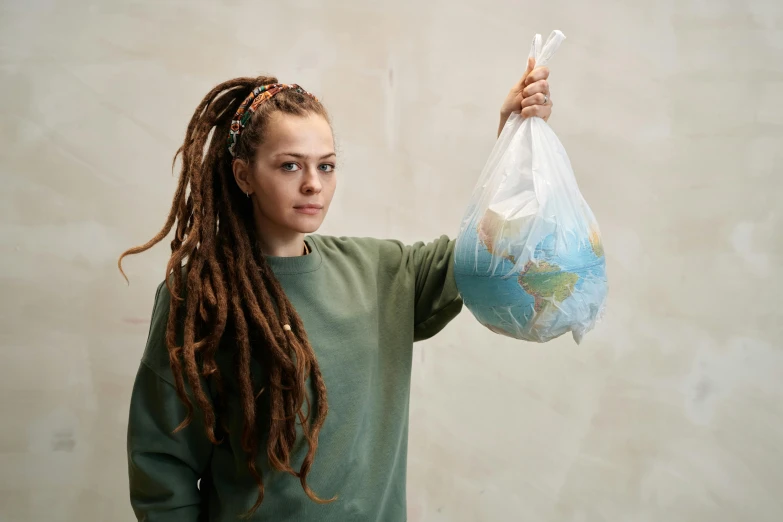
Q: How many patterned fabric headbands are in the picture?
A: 1